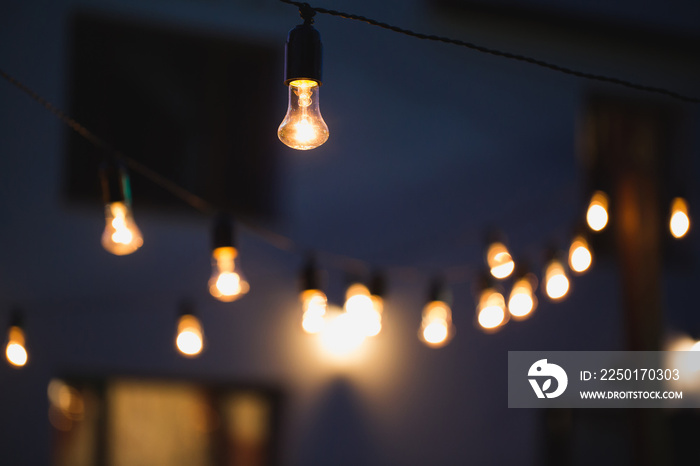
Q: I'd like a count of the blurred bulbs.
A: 15